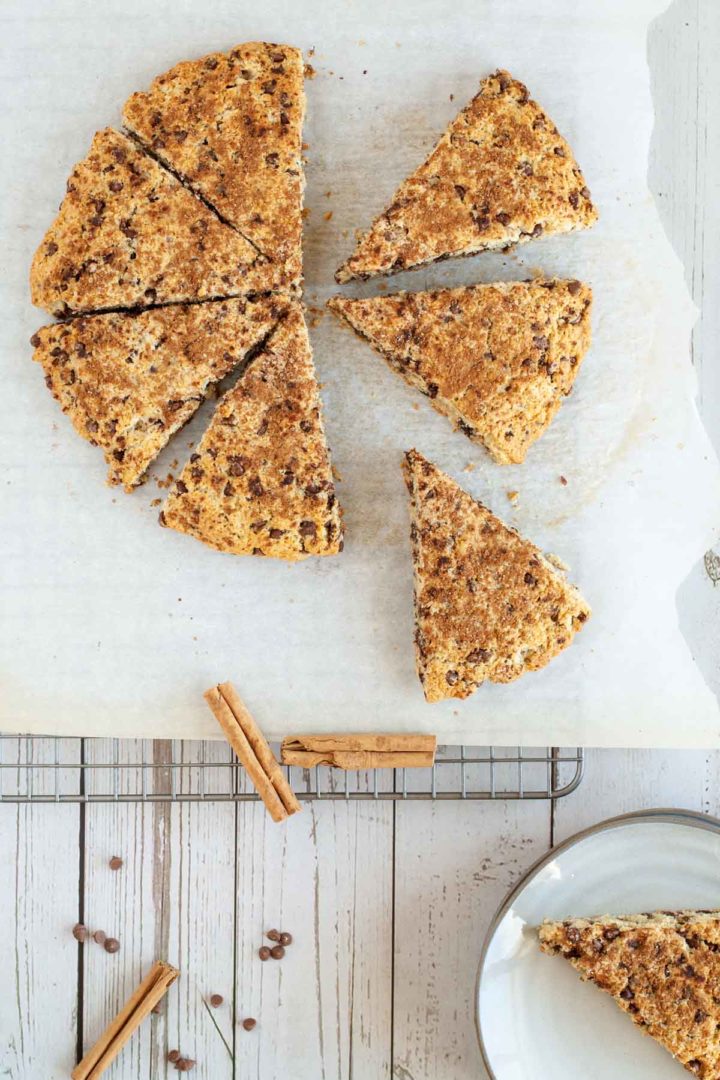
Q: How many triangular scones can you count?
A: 8